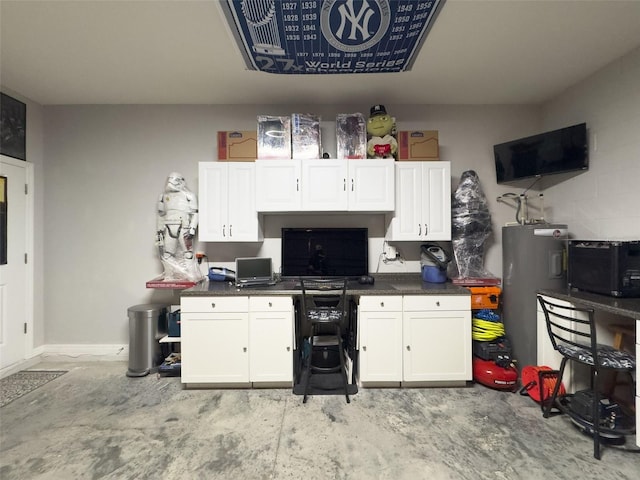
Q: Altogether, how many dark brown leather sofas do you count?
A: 0